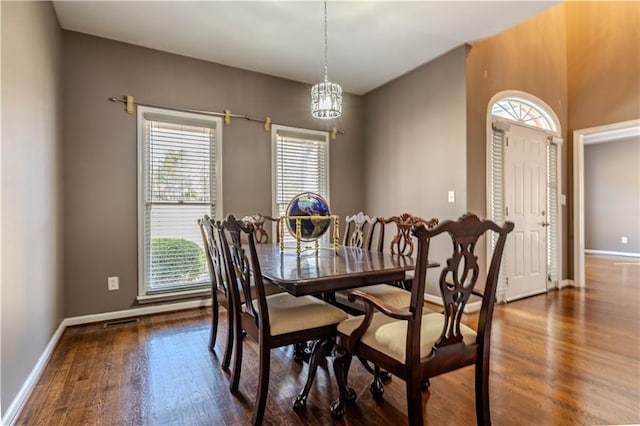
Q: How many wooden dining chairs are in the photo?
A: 6